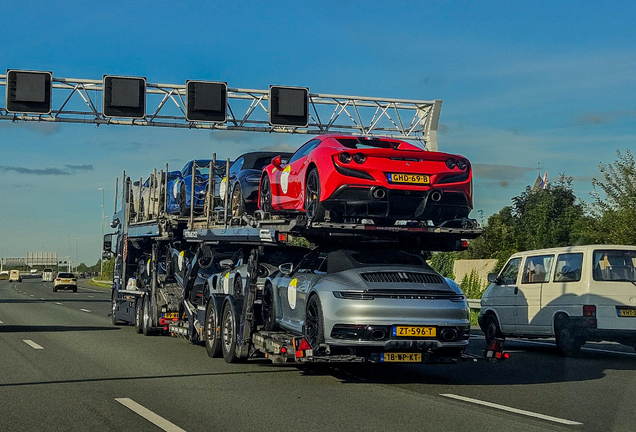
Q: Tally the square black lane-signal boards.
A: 4